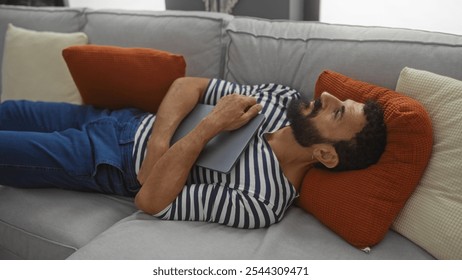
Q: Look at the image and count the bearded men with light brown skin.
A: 1